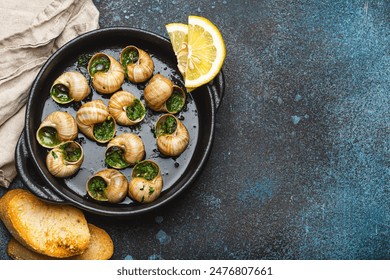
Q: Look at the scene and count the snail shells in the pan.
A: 12